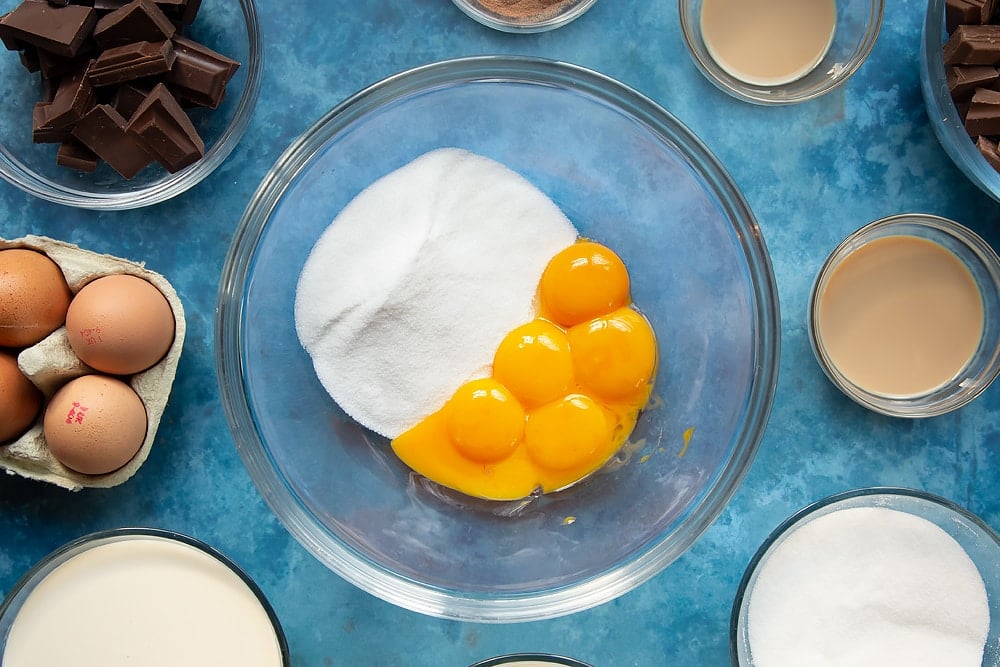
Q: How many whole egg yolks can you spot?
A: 5